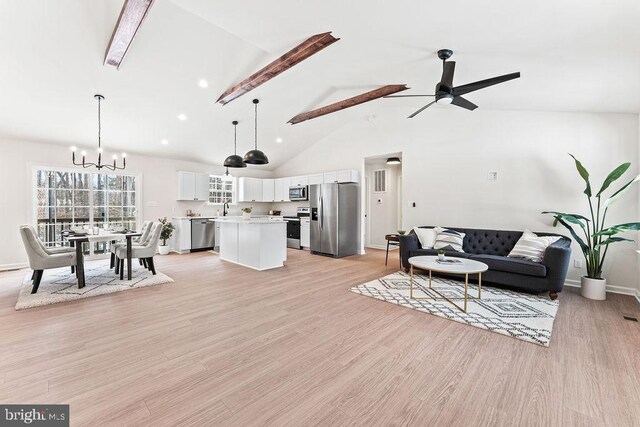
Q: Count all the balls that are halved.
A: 2